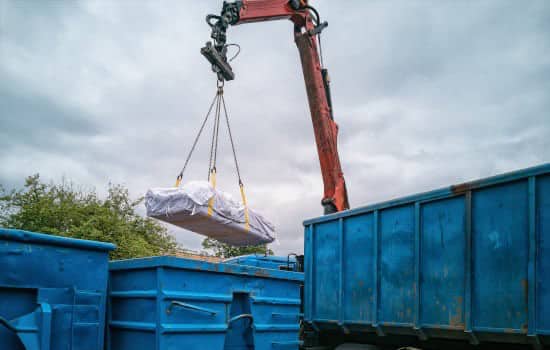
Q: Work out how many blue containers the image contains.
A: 3